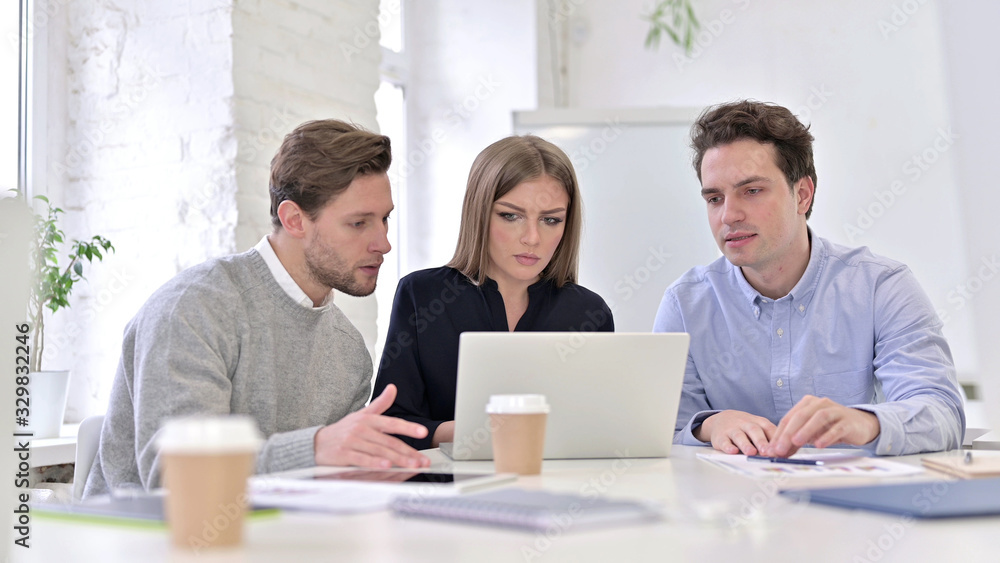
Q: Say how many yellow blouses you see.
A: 0